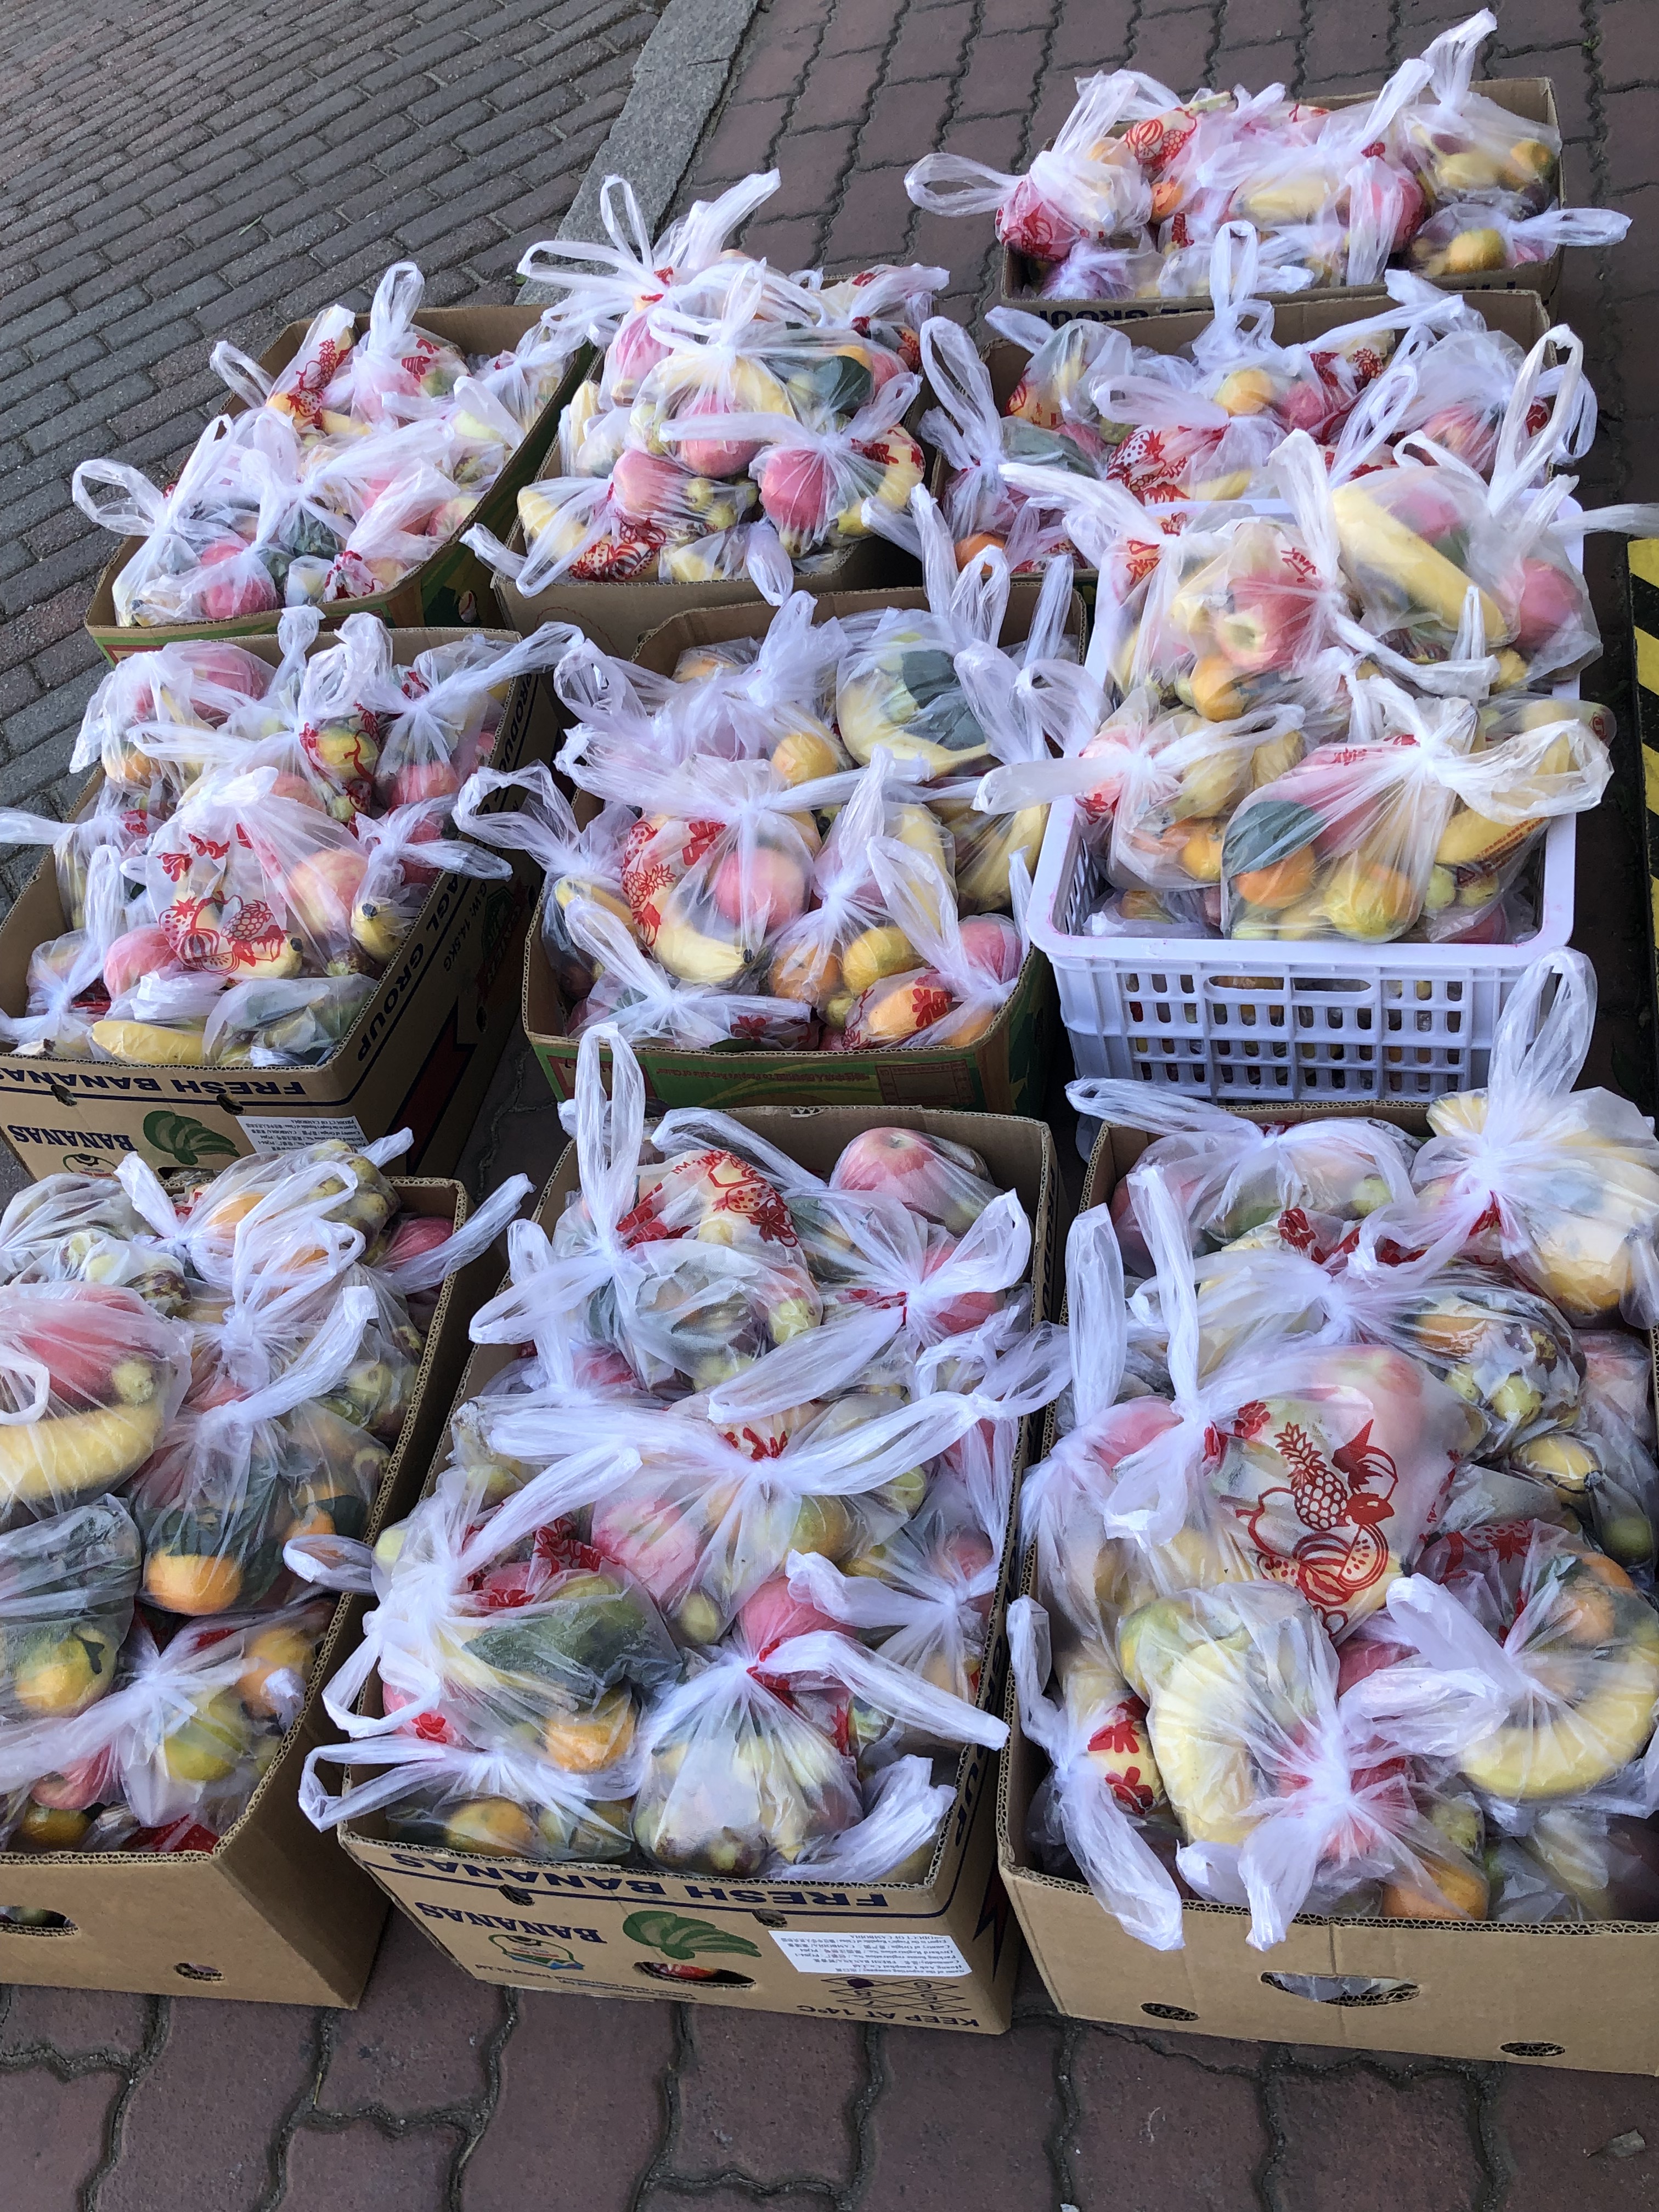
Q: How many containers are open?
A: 10